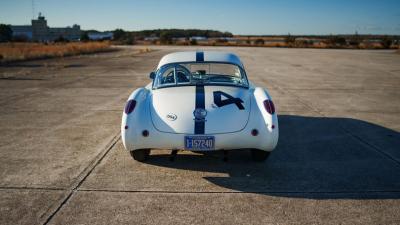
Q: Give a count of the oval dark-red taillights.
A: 2